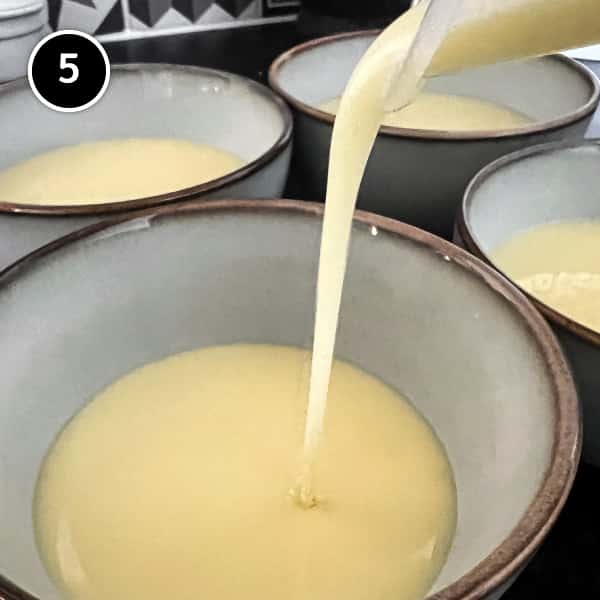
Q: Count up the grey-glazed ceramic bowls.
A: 4